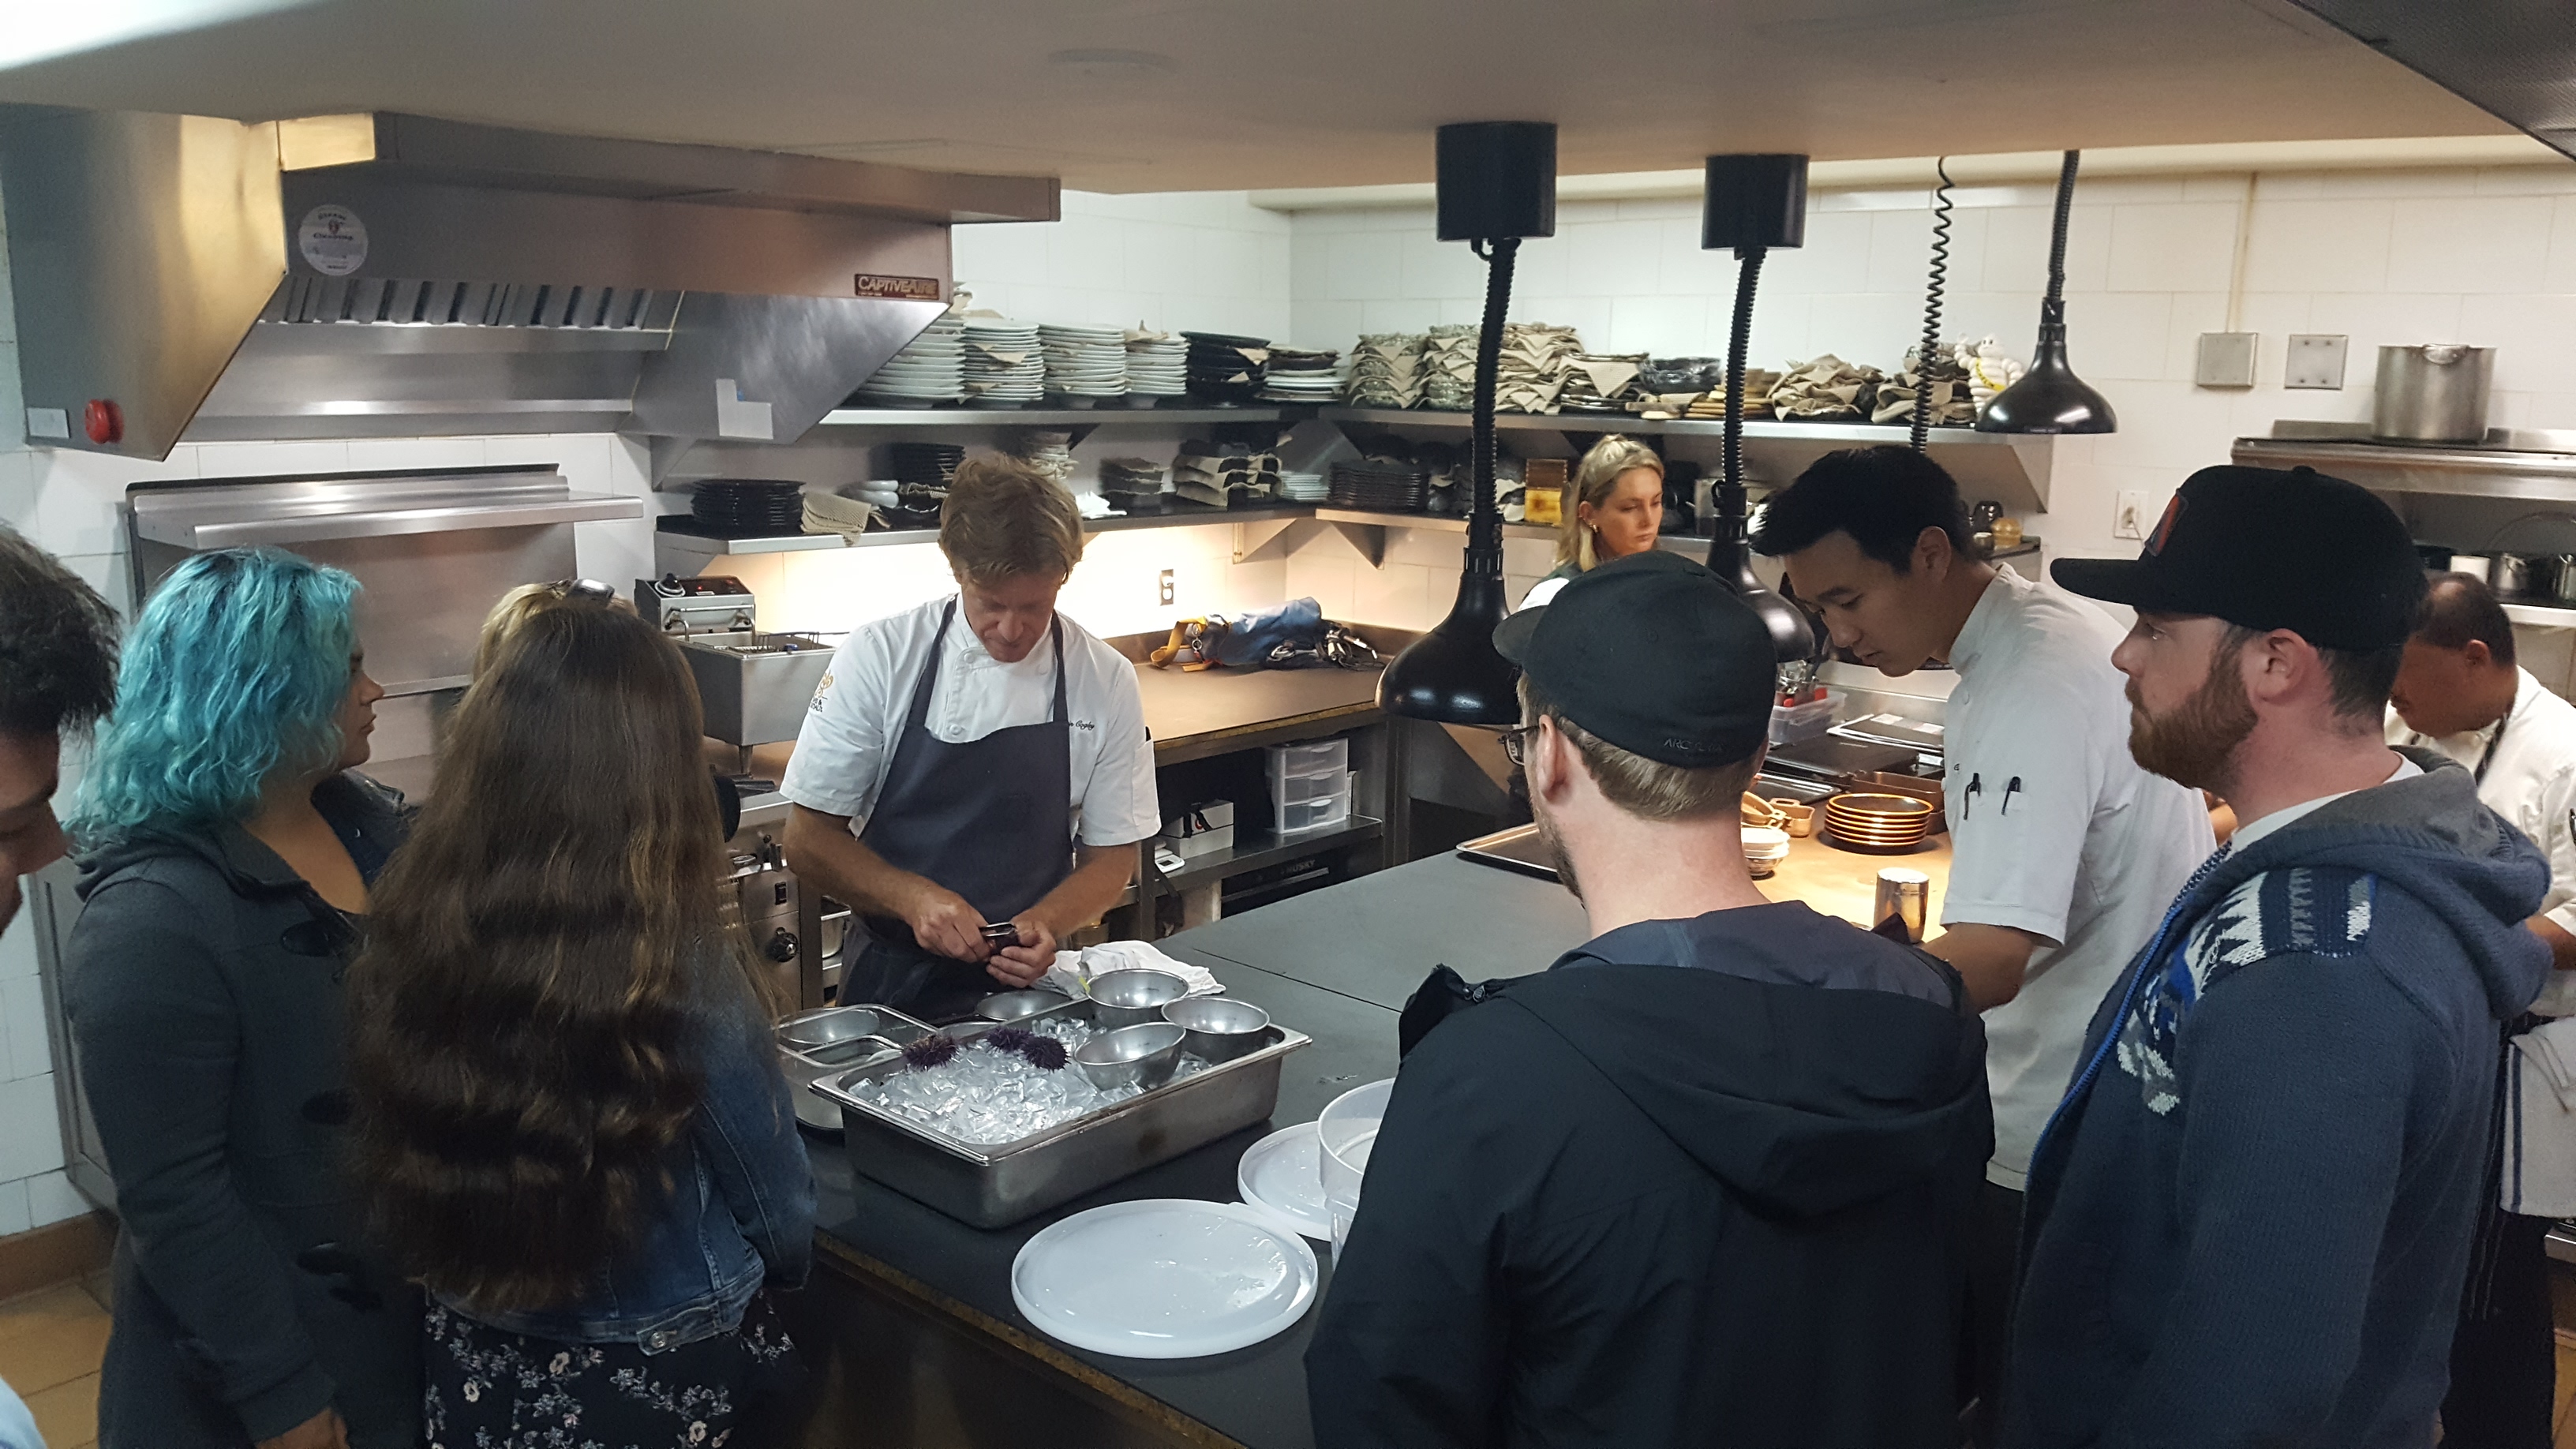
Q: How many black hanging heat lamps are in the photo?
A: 3